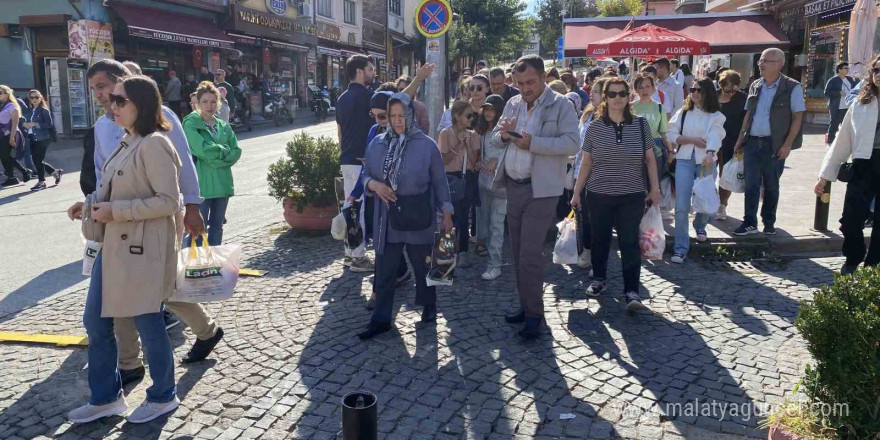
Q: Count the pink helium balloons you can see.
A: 0